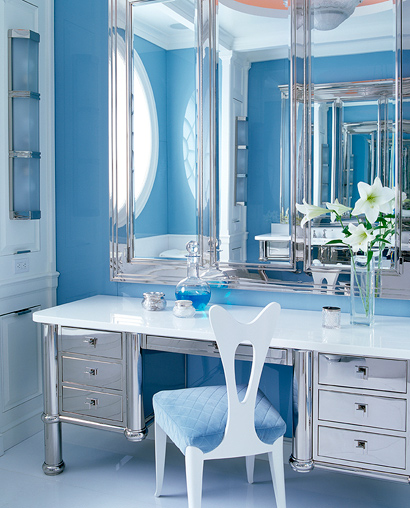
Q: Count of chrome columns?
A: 3